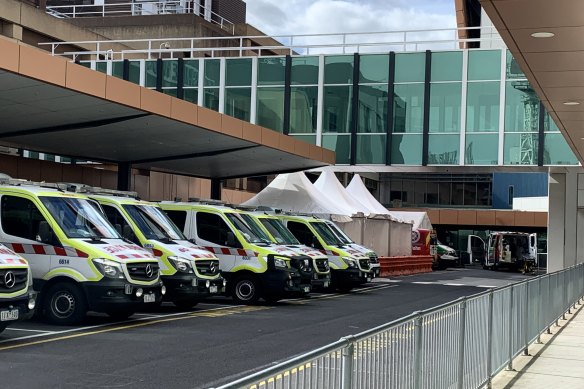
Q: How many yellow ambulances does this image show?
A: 6